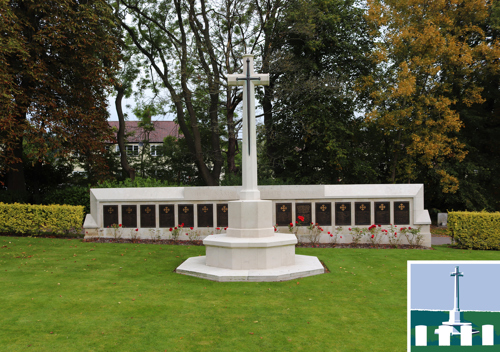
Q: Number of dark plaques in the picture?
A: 14